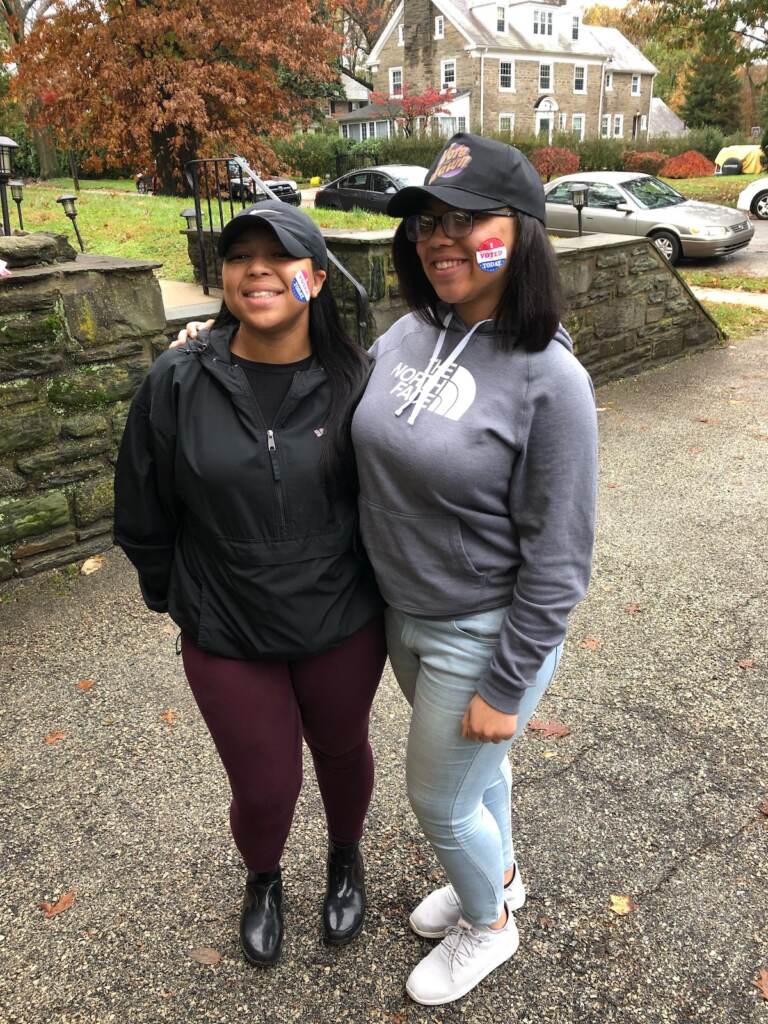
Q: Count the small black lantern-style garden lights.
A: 5